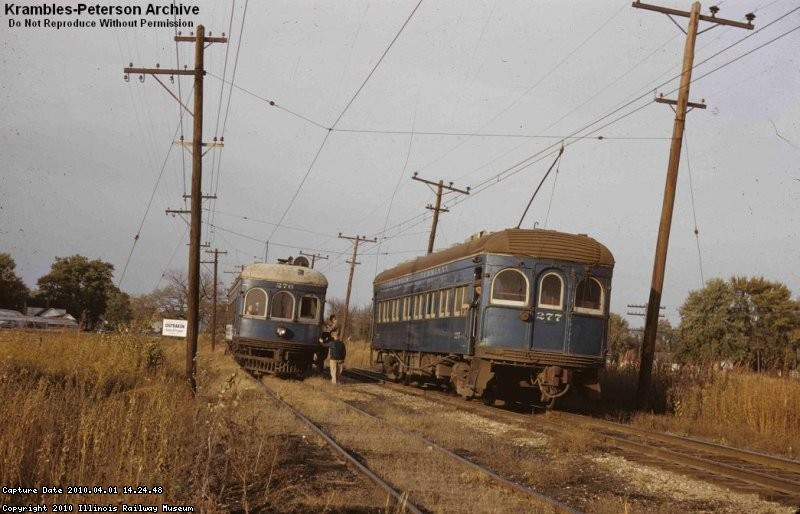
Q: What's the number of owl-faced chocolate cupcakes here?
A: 0